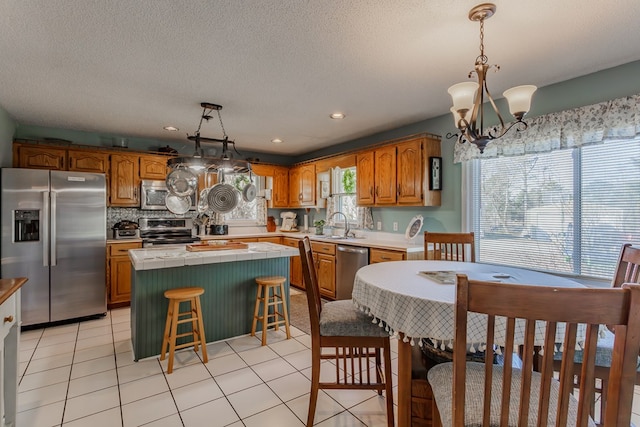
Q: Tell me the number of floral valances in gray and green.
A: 1